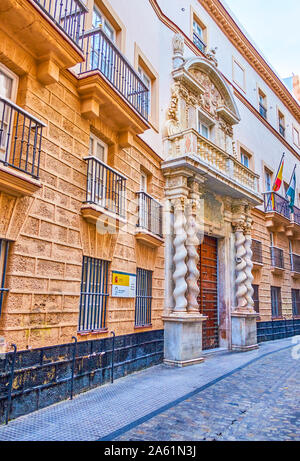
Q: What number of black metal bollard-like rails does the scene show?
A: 3